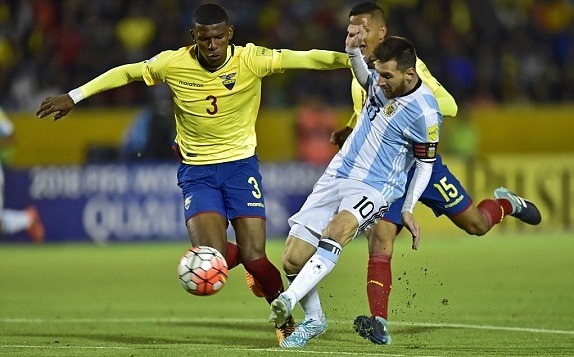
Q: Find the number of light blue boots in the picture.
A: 2